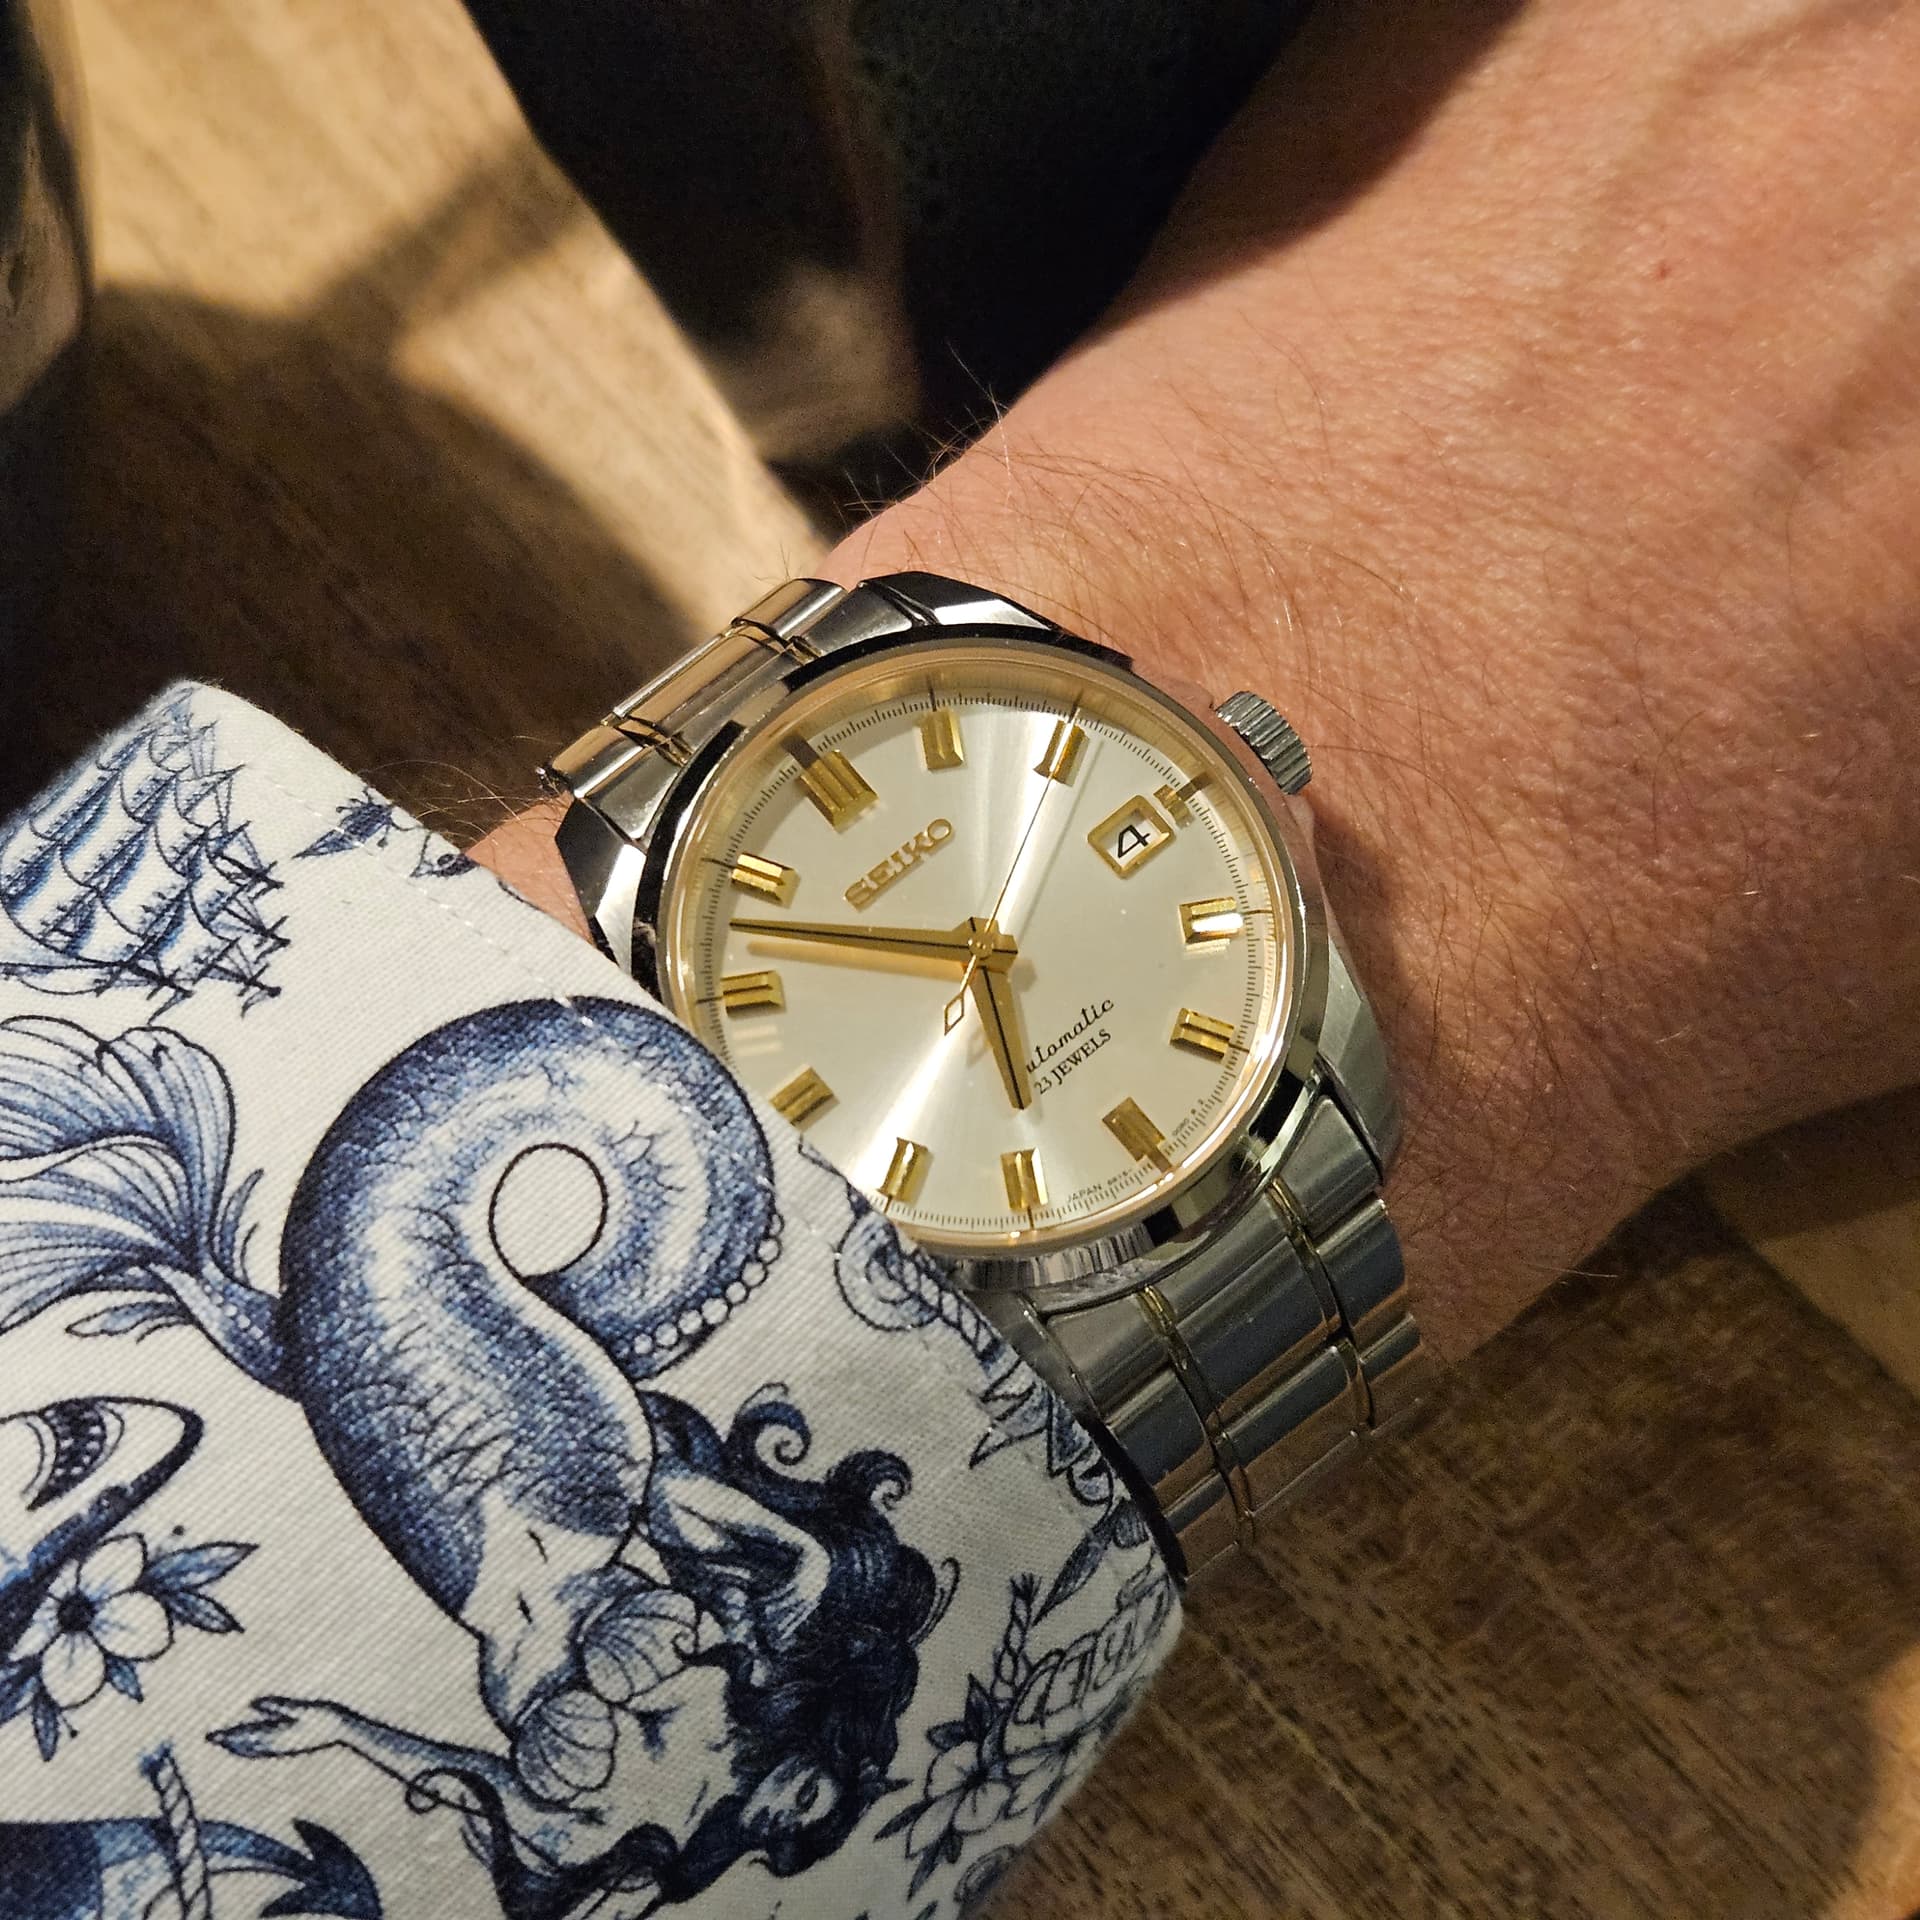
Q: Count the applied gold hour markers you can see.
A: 12